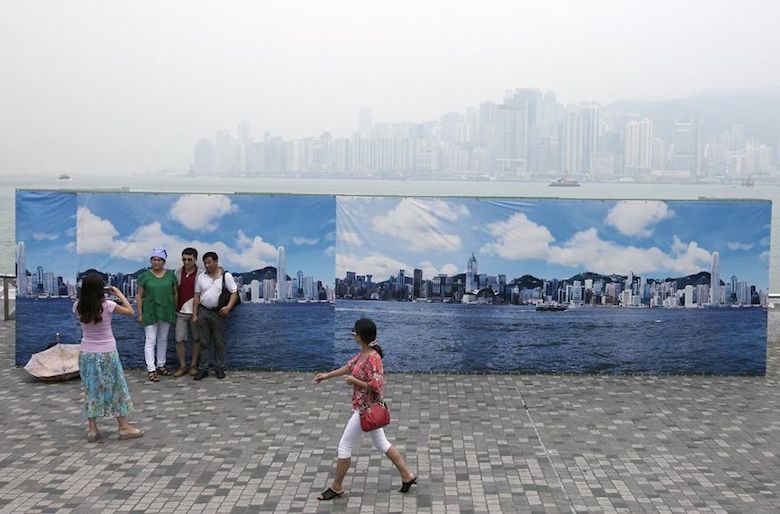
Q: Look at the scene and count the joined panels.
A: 3